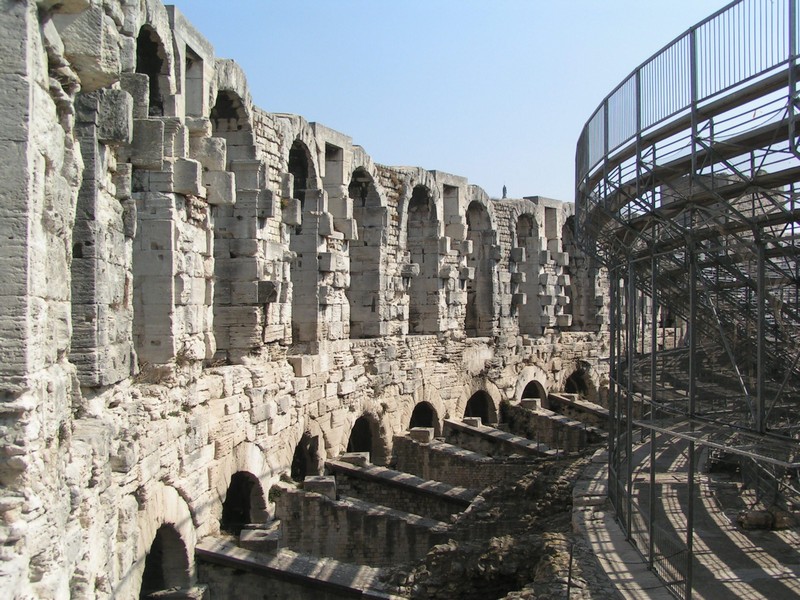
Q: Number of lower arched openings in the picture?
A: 8